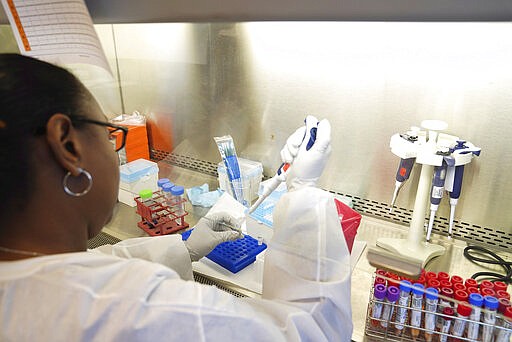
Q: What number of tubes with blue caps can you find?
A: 8